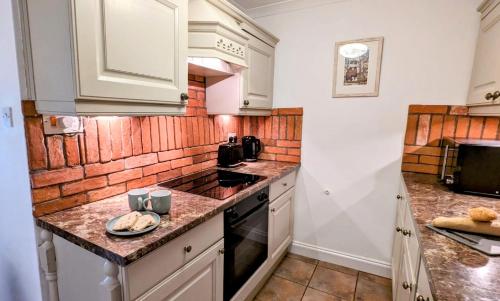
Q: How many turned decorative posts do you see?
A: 2